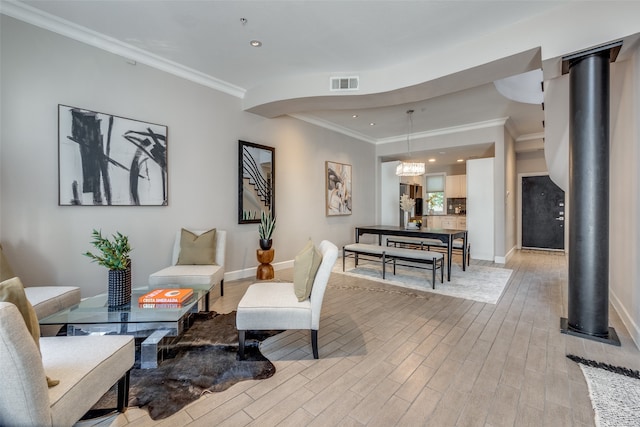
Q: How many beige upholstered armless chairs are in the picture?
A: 4